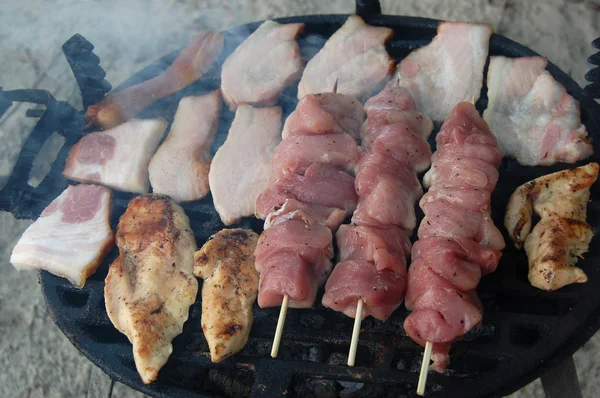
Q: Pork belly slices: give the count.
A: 8